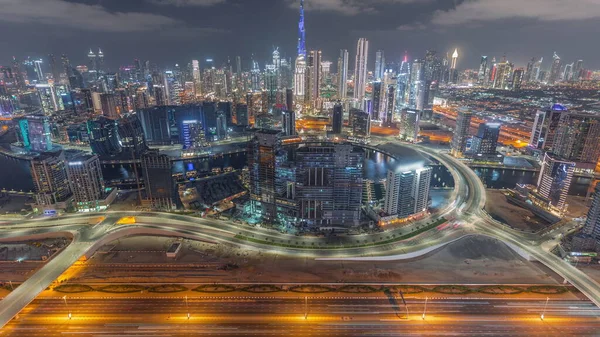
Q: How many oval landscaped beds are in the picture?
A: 11